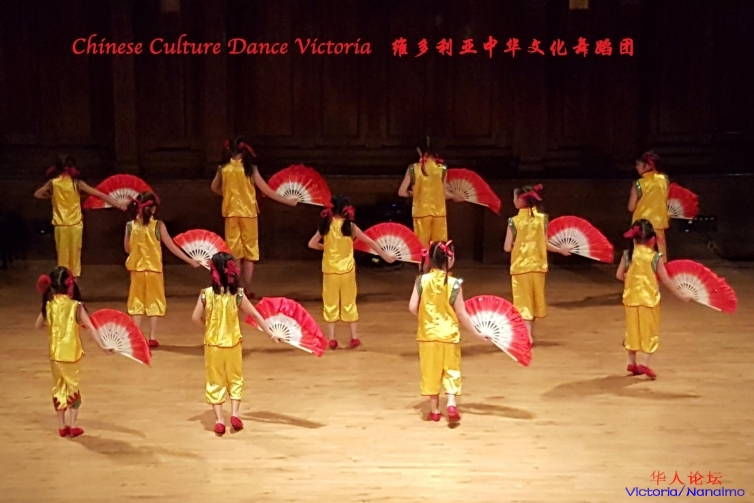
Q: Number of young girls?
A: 11